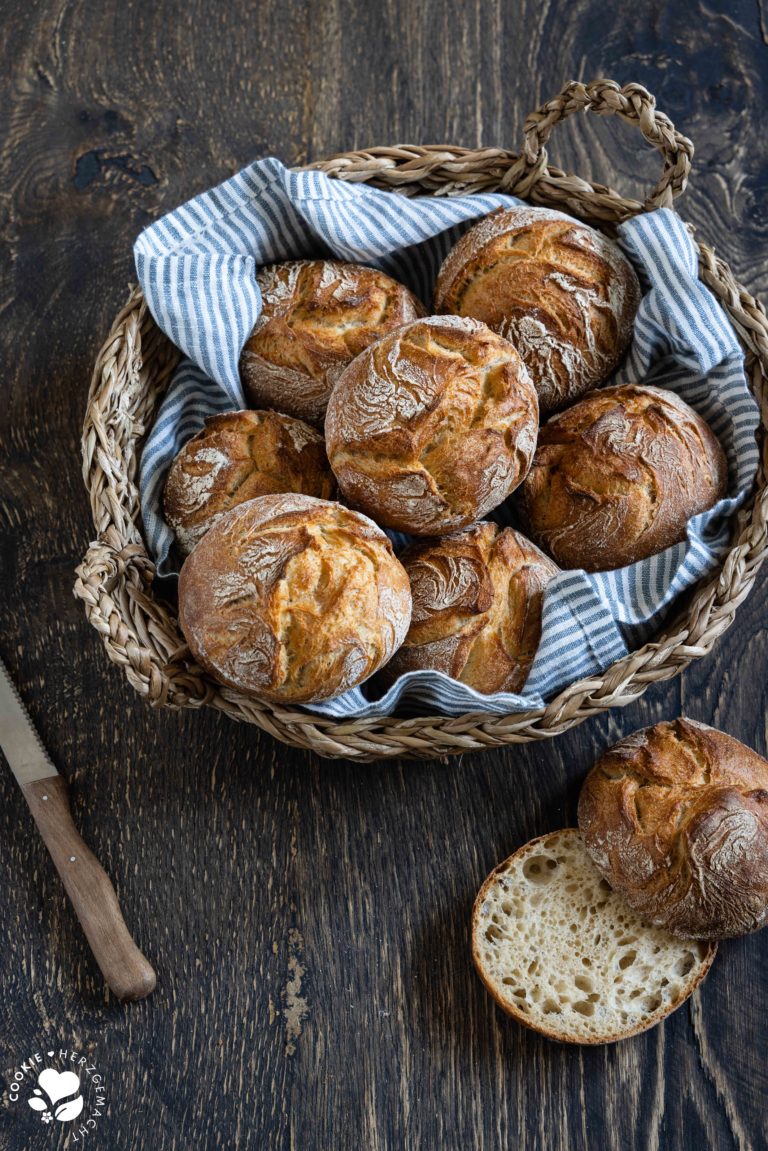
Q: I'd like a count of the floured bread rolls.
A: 8